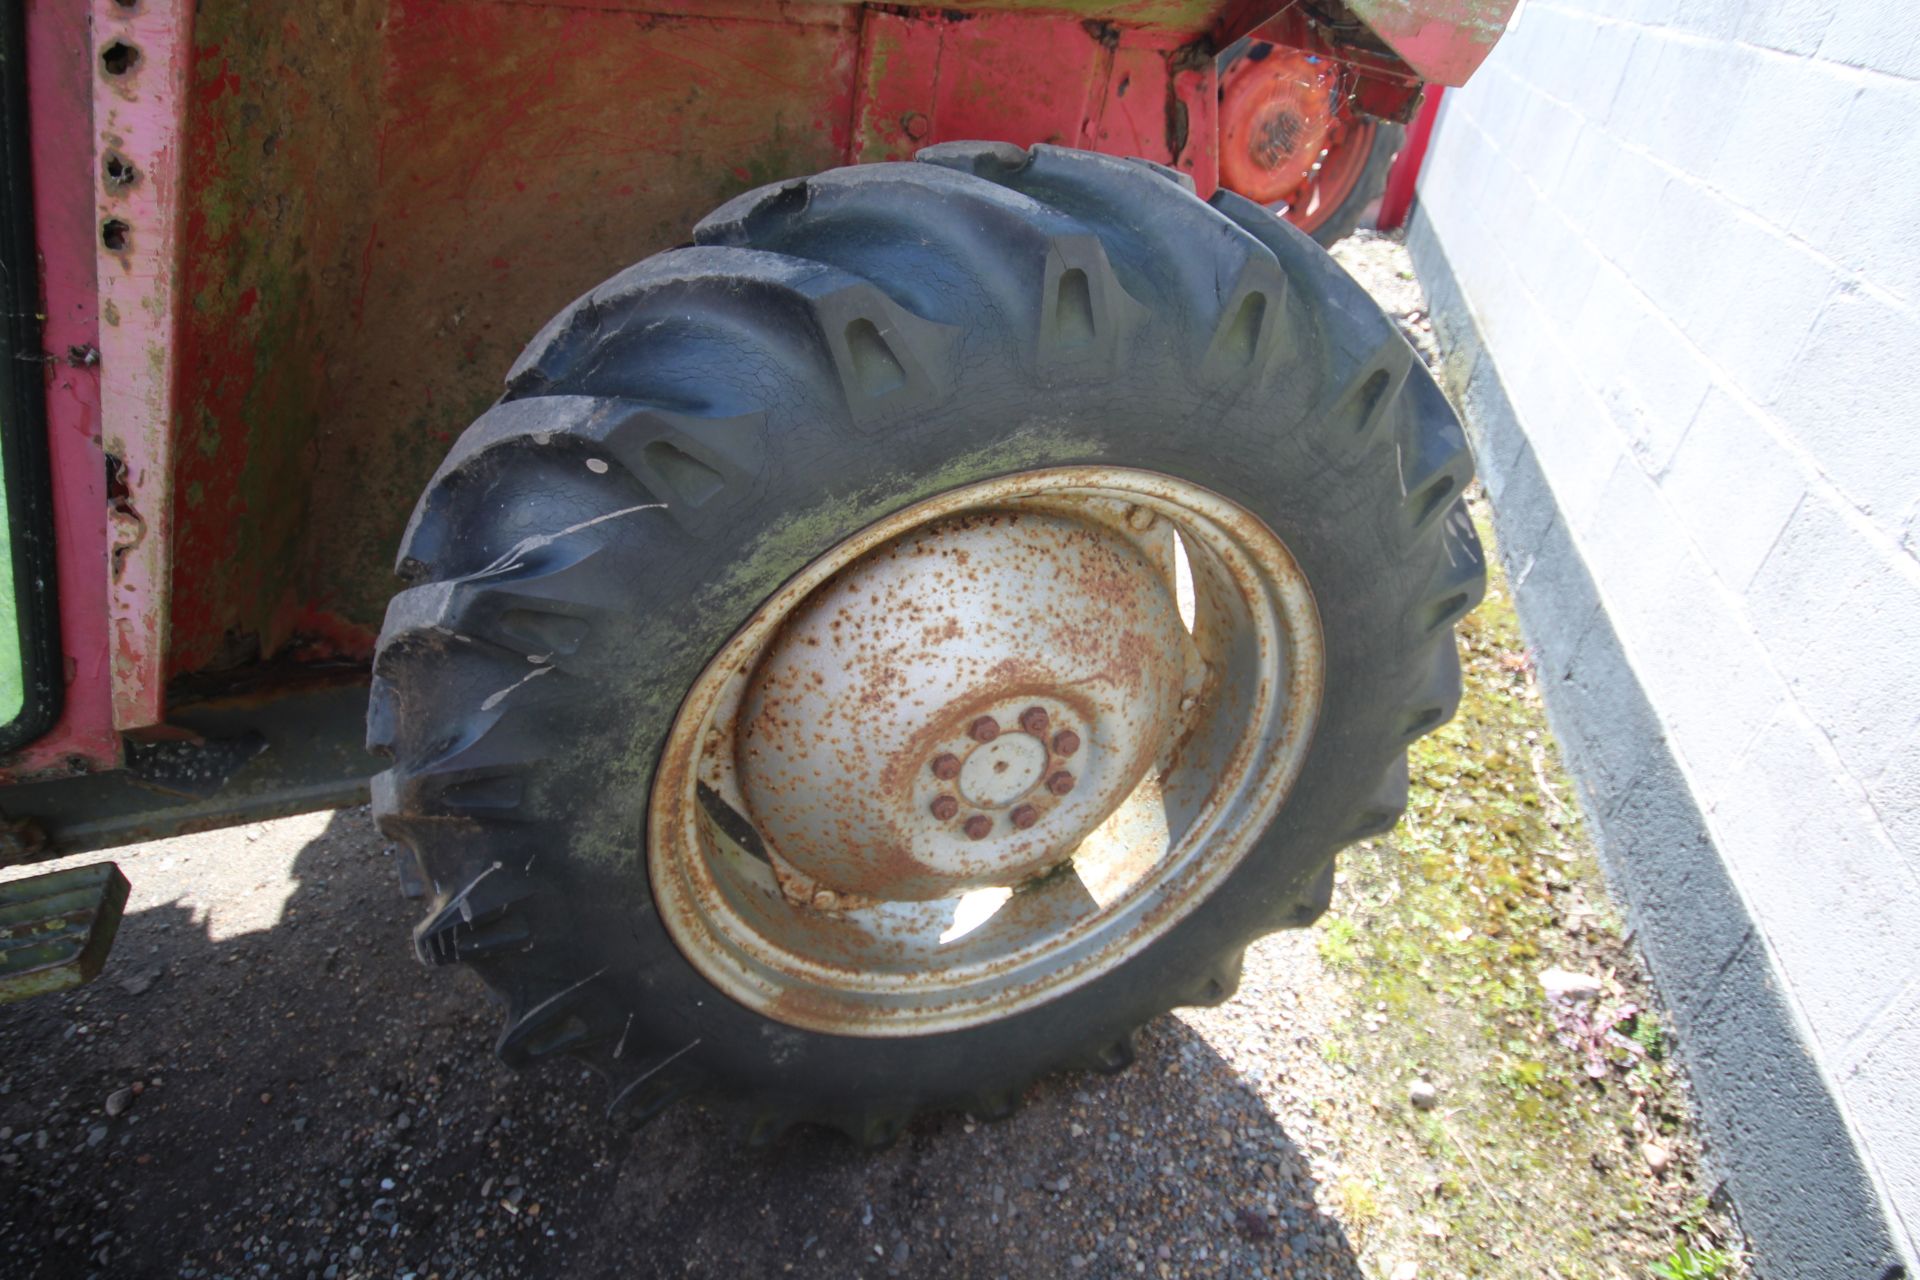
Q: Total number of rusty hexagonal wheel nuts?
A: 8